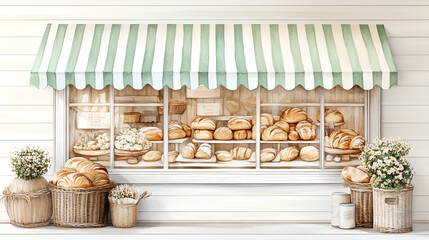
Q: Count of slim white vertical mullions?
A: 4